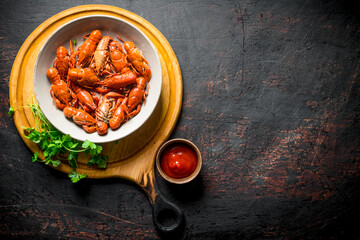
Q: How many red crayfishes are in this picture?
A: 13